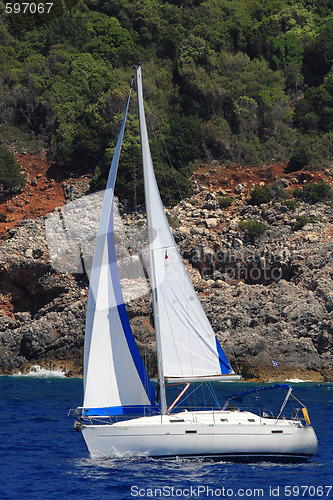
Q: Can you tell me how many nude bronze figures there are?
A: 0